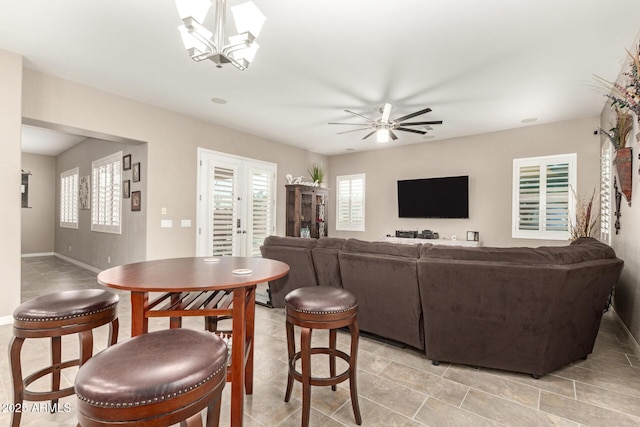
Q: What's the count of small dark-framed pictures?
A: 4